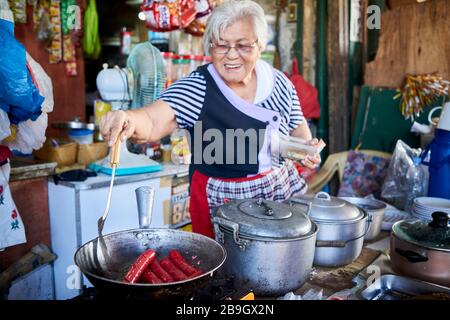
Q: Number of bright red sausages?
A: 5